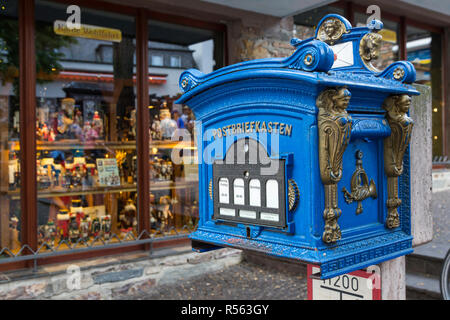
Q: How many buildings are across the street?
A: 1